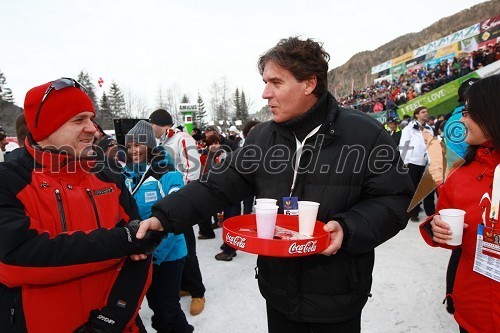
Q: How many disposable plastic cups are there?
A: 4